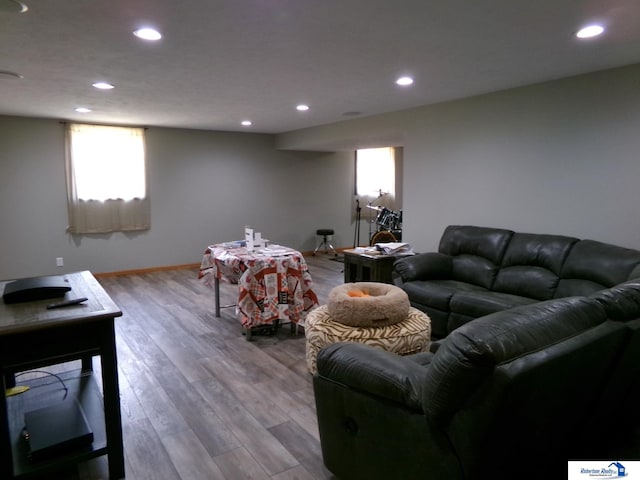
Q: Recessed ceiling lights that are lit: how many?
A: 7